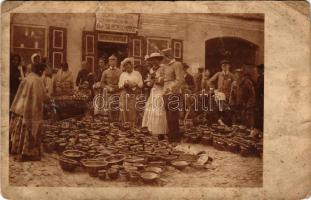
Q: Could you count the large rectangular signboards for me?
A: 1